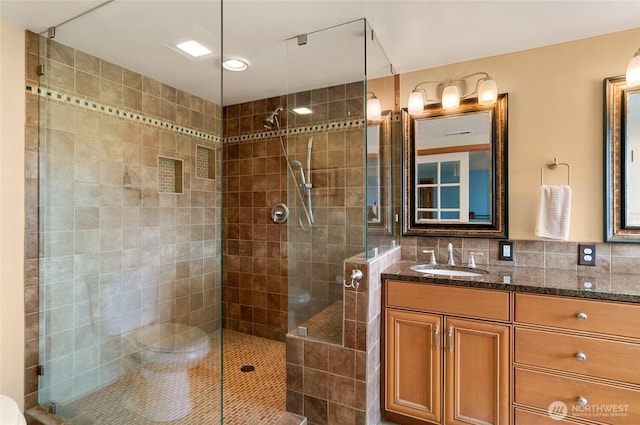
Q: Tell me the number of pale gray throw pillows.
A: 0